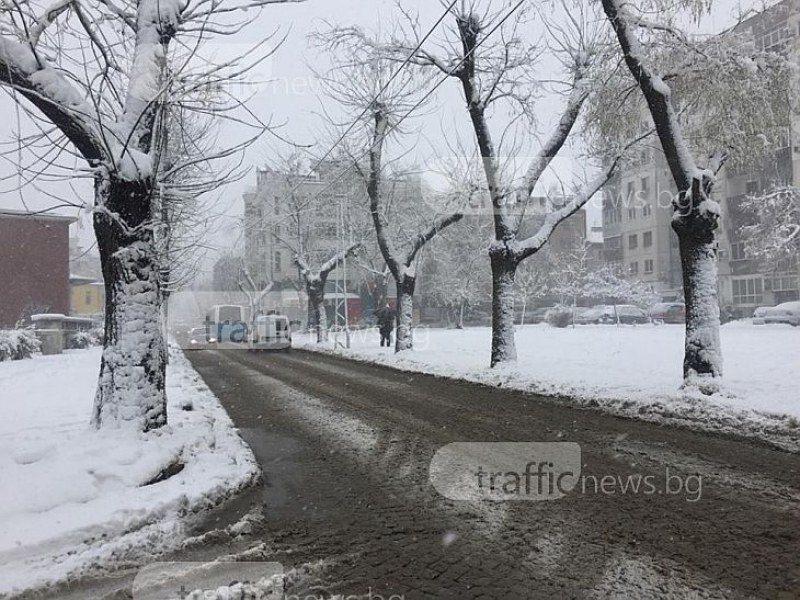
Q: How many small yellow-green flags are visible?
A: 0